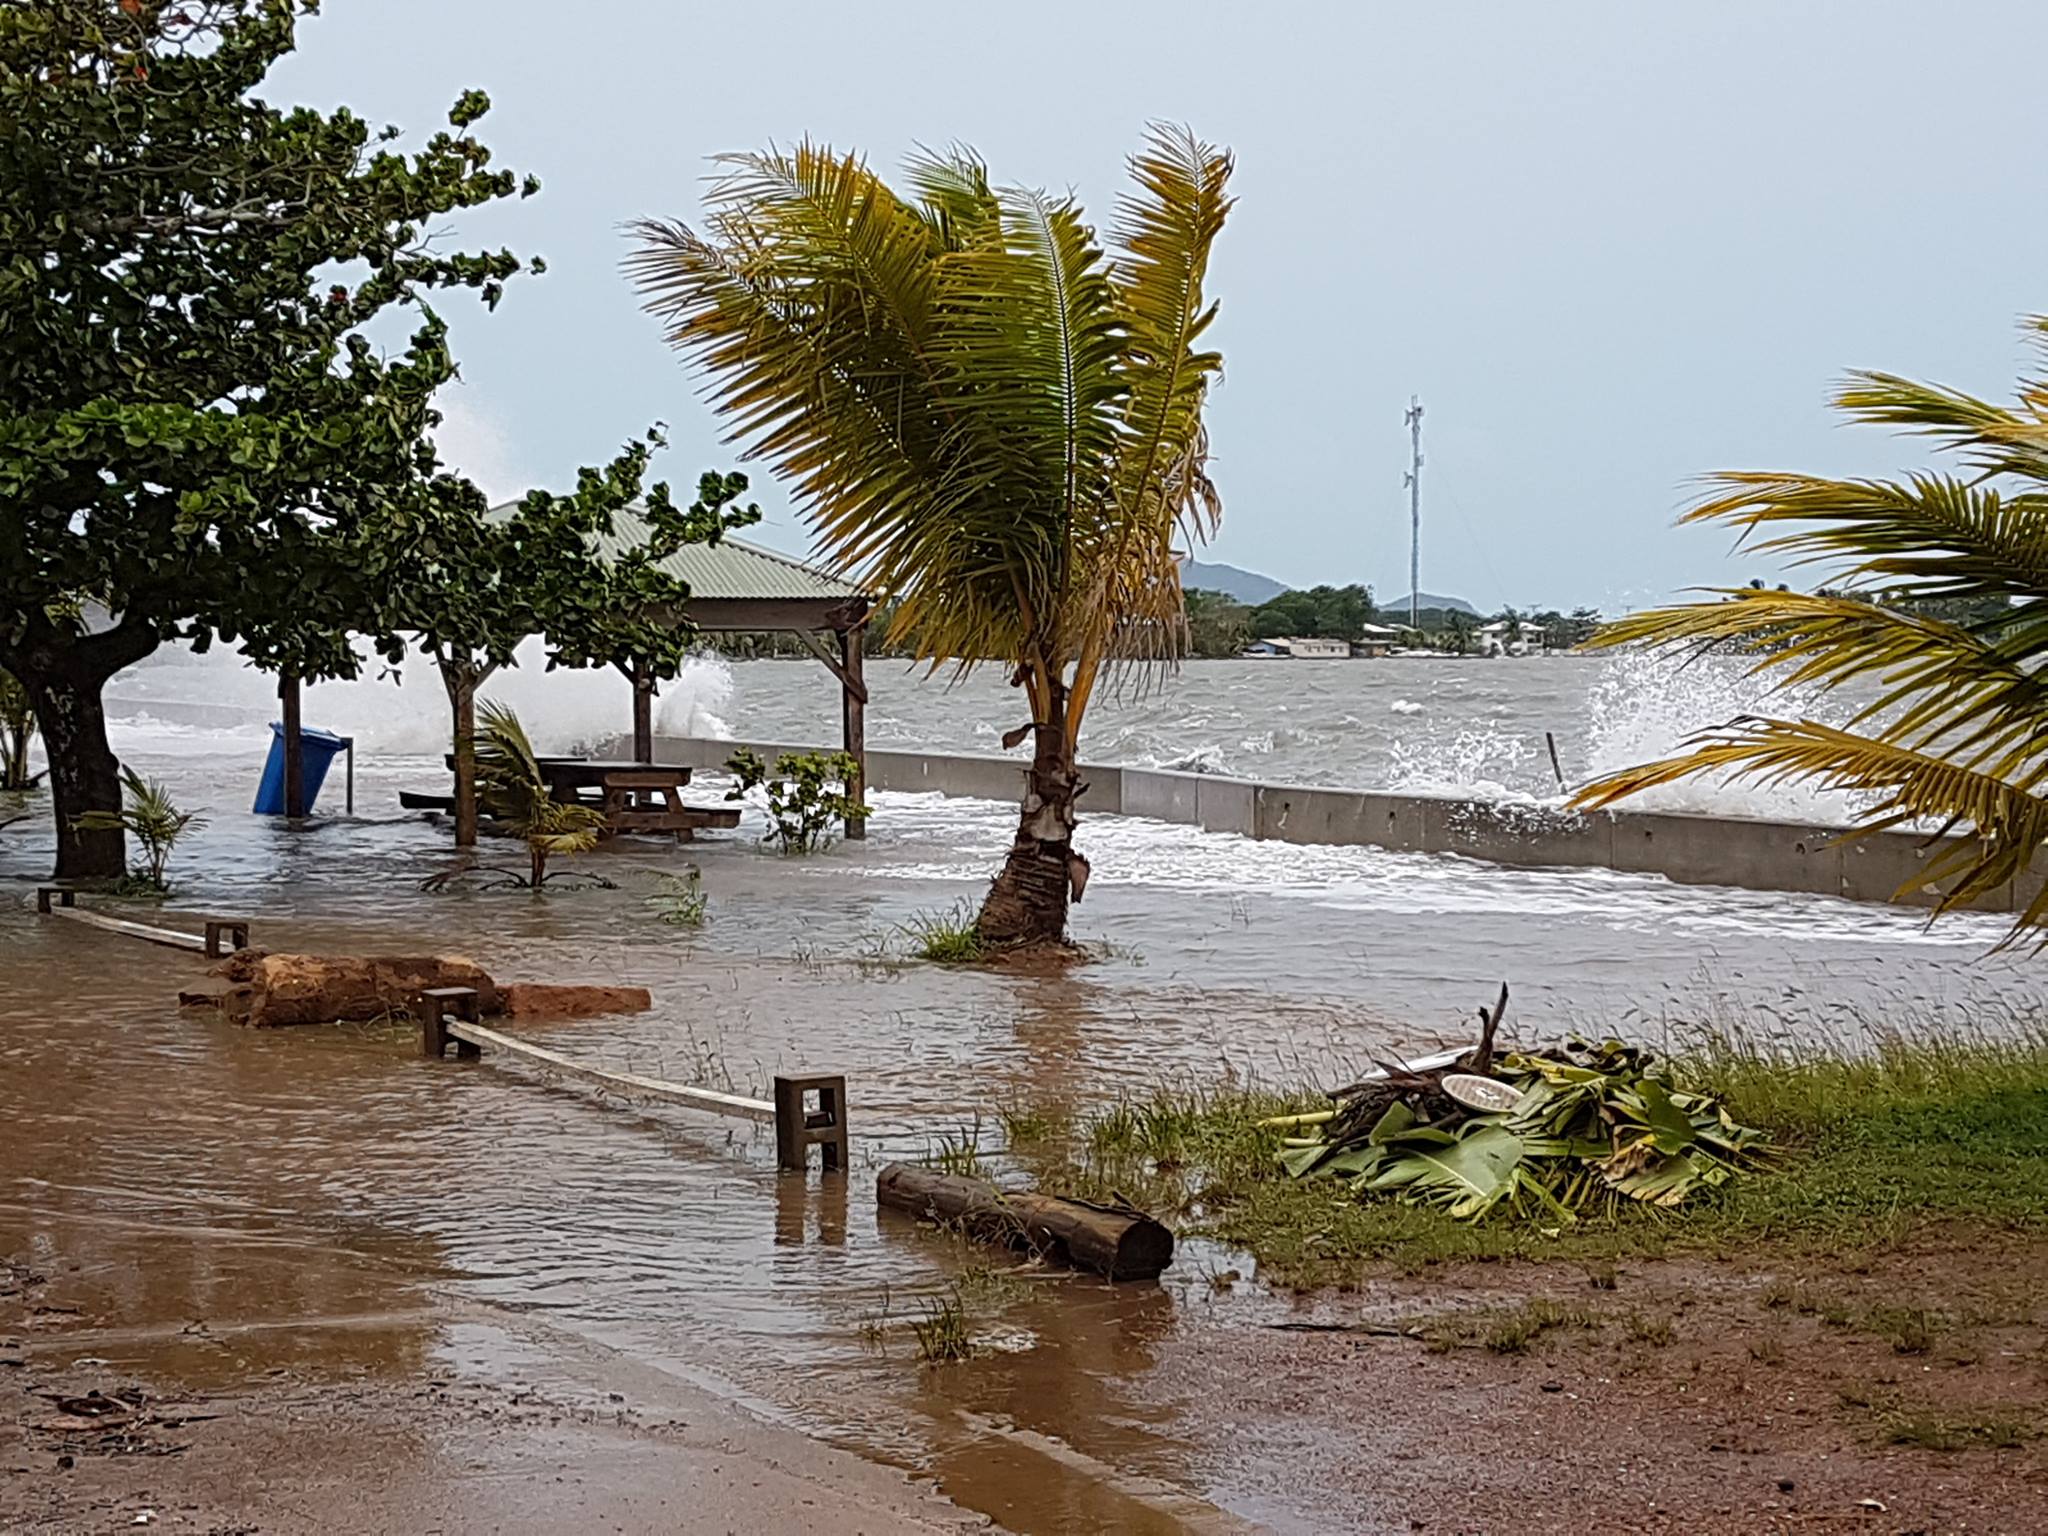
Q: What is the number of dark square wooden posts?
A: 4